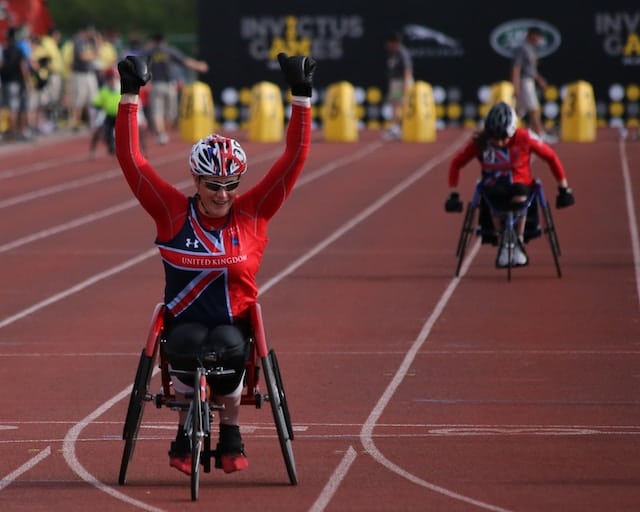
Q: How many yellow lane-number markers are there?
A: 6